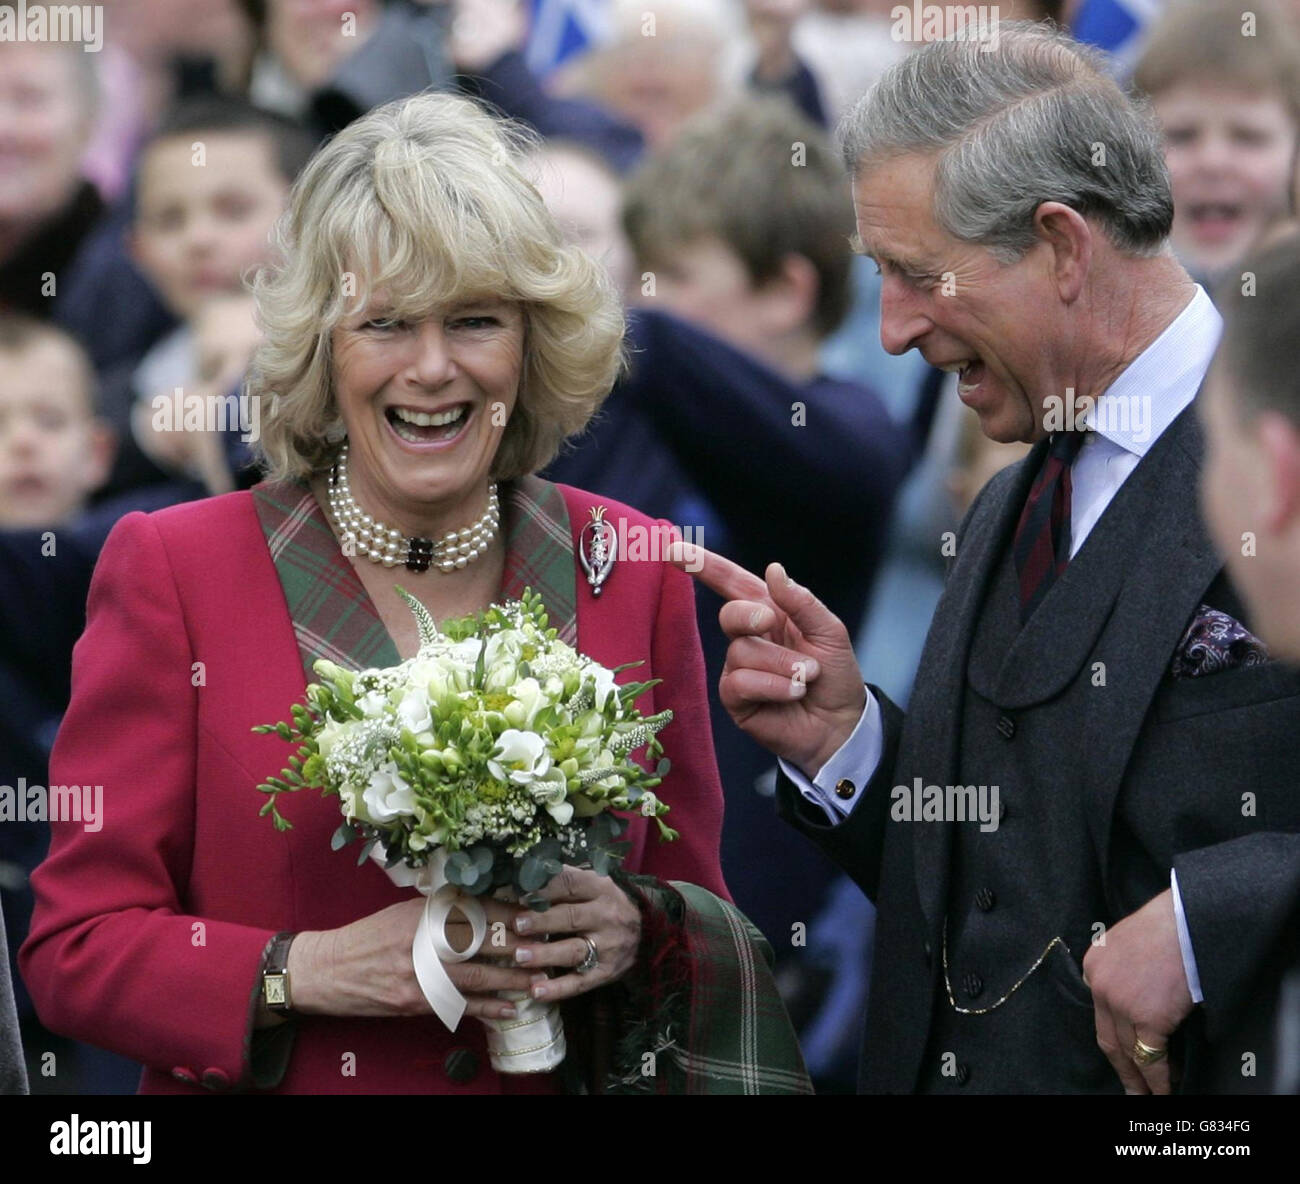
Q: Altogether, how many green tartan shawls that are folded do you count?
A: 1